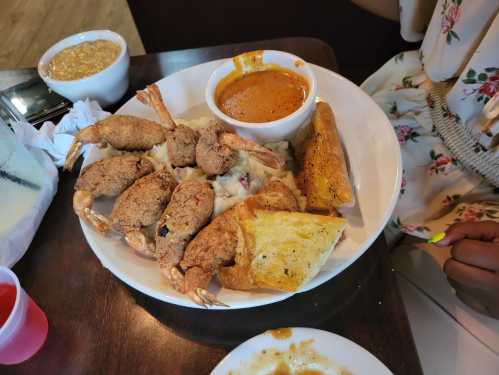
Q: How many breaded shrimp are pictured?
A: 7